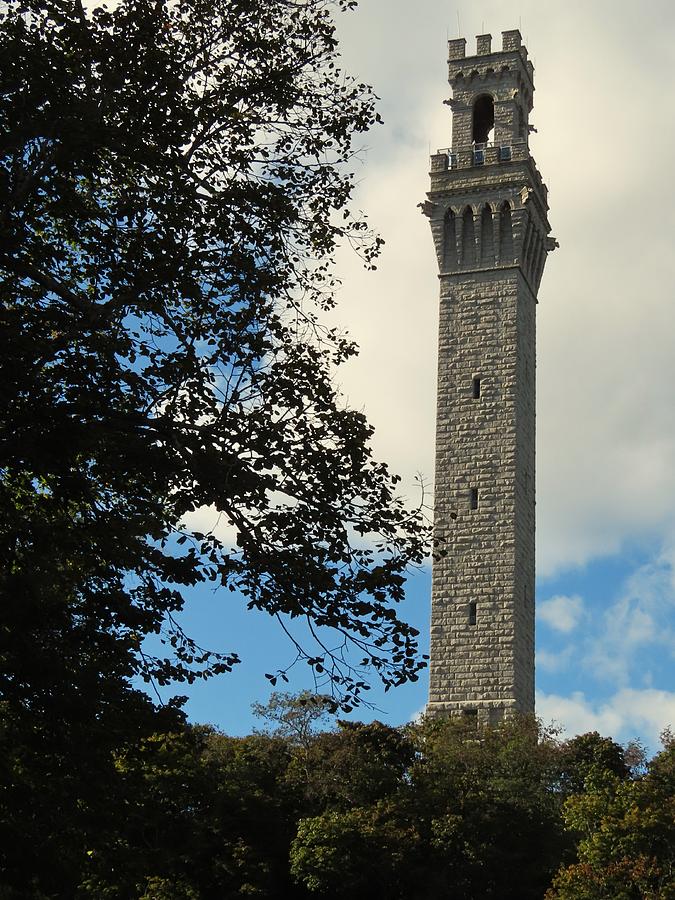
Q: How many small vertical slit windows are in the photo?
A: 3